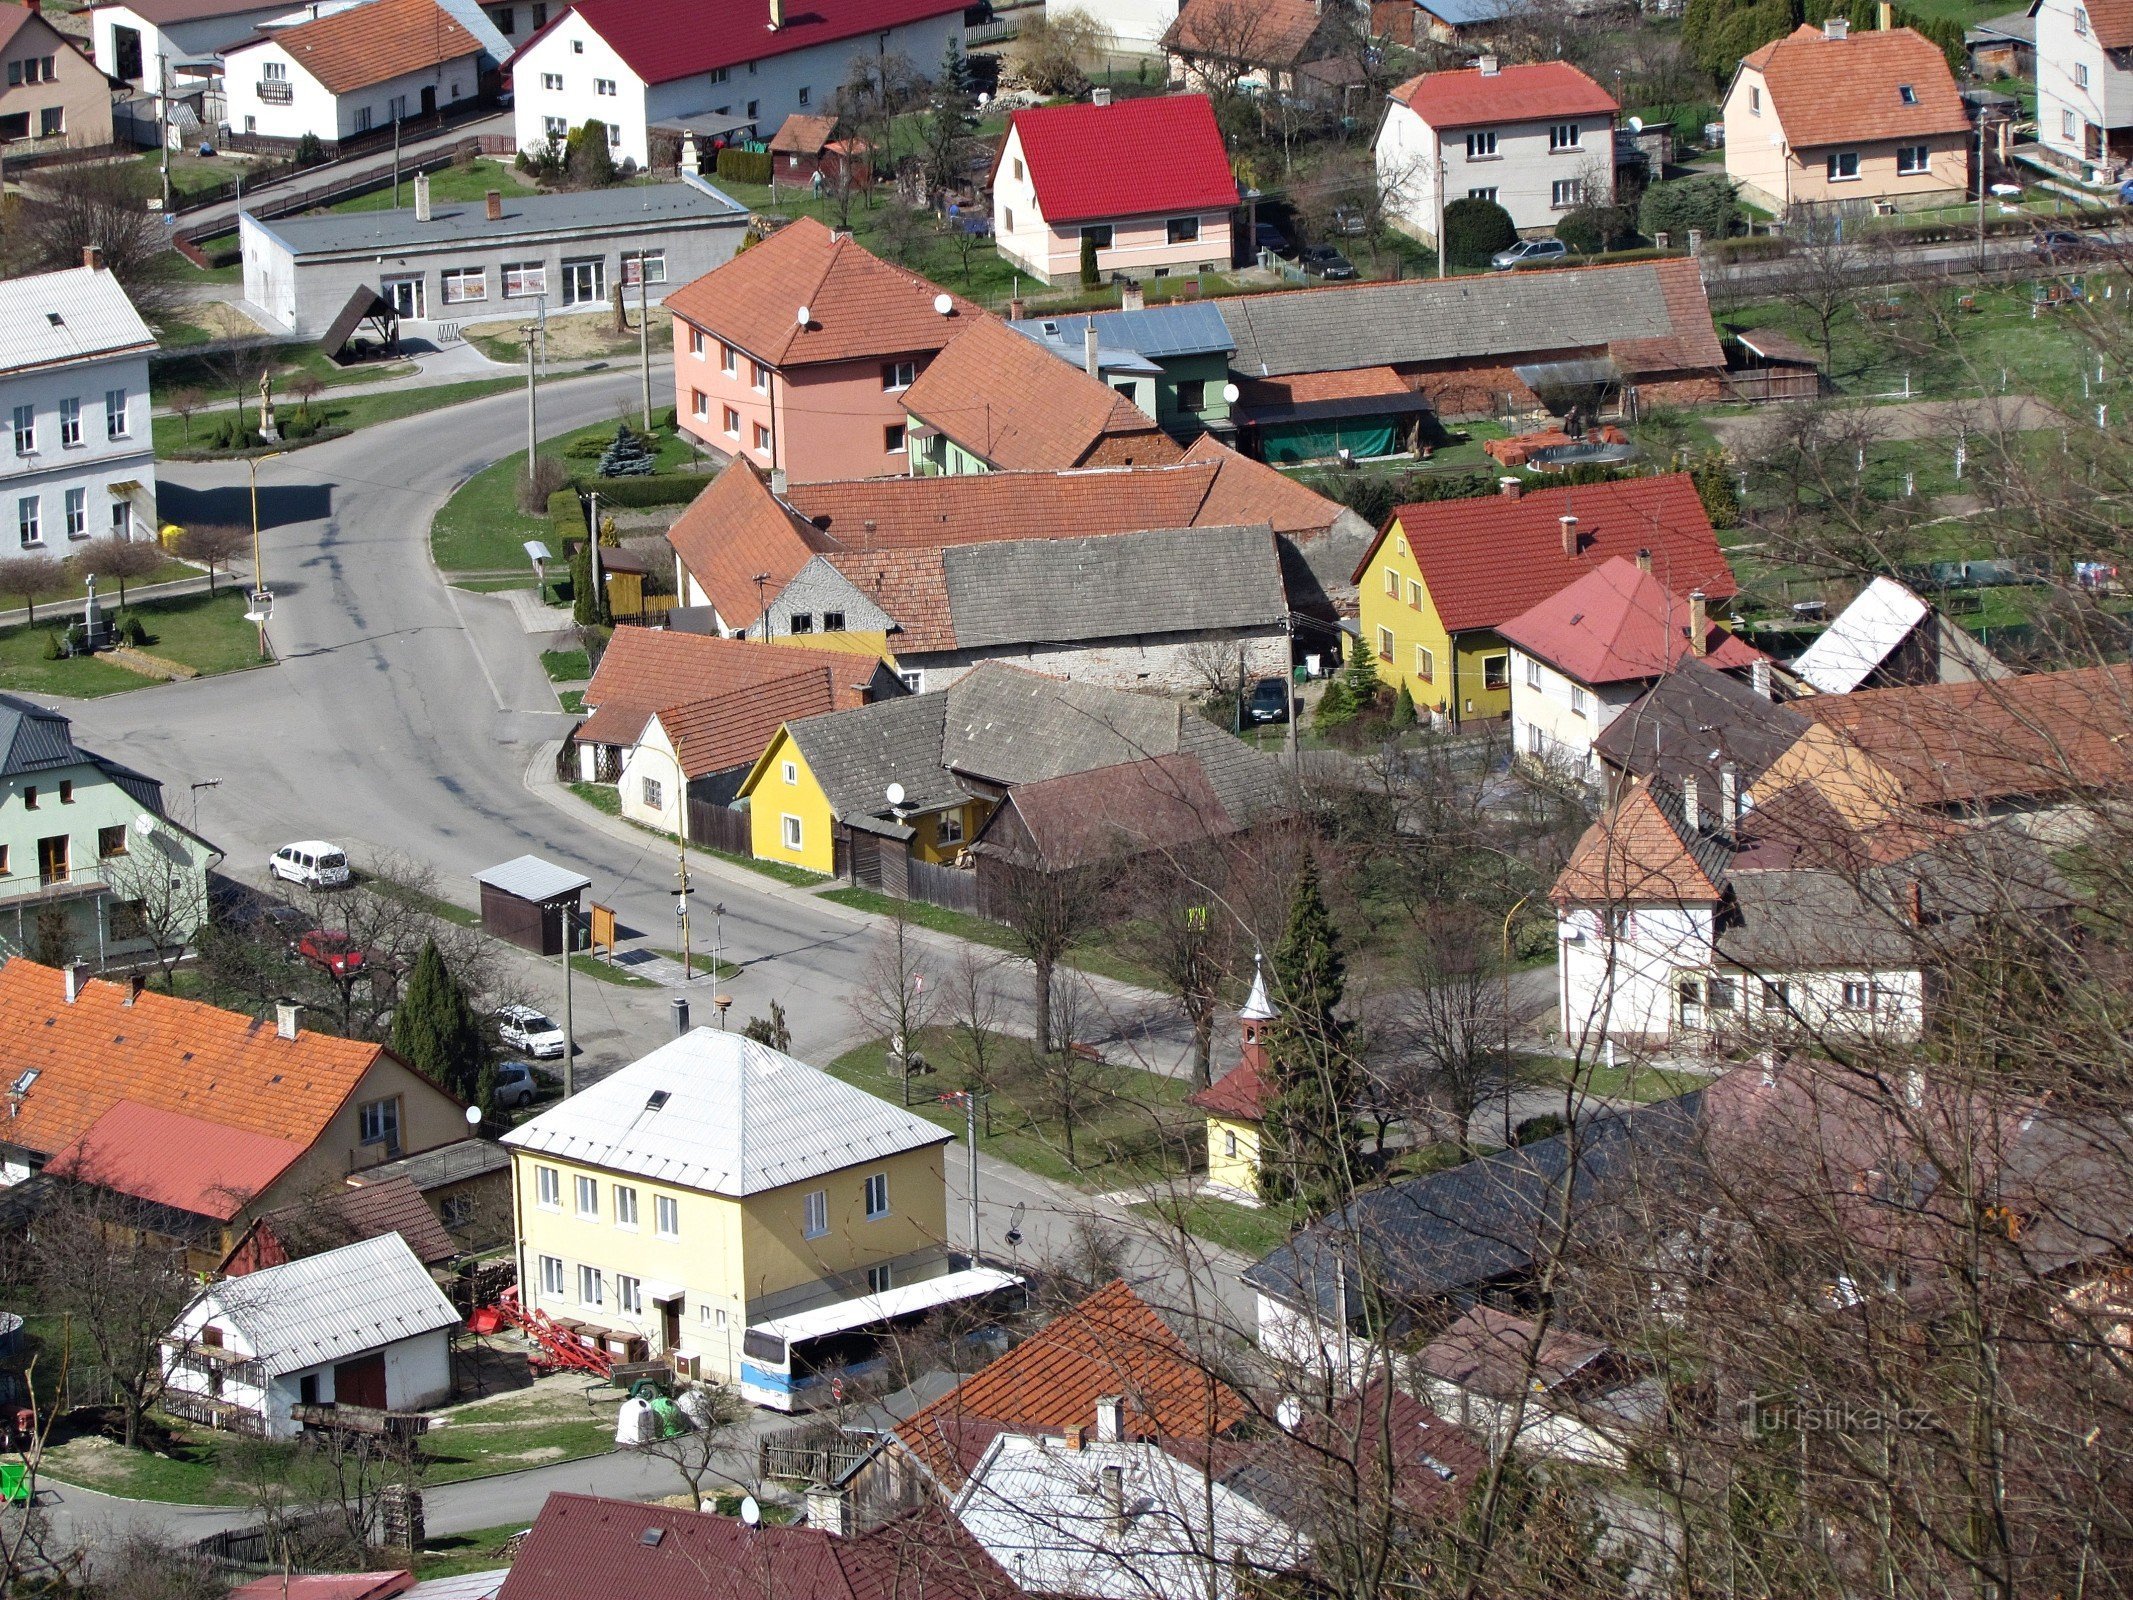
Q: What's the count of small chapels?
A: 1